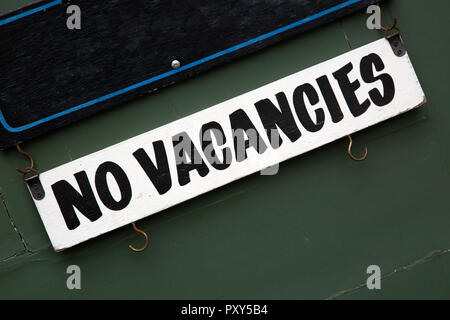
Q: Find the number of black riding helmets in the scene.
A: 0